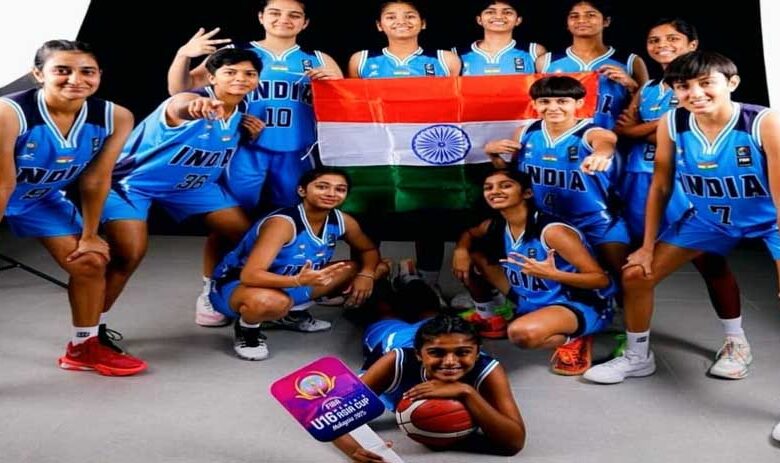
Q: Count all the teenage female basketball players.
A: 12